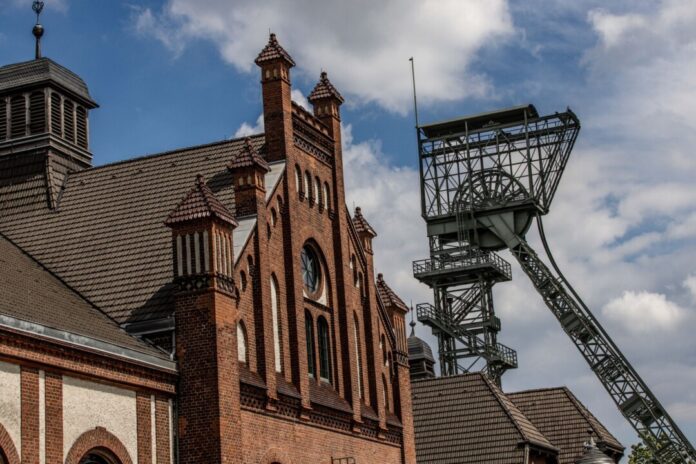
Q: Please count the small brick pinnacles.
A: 6